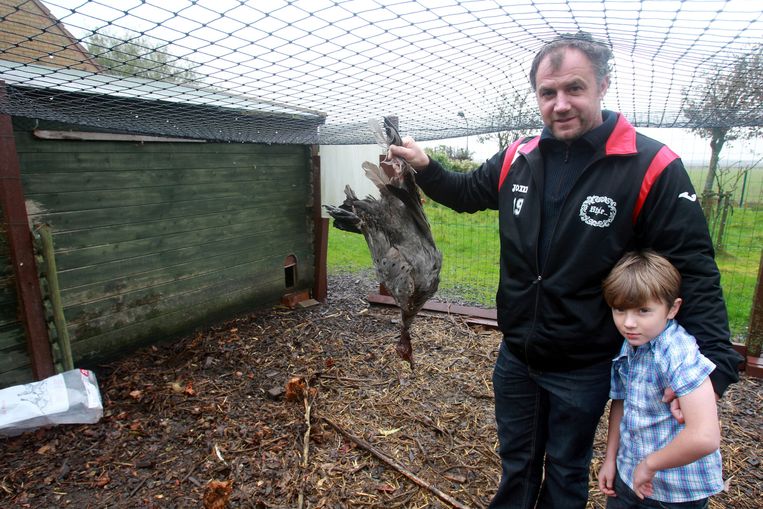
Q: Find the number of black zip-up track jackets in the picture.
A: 1